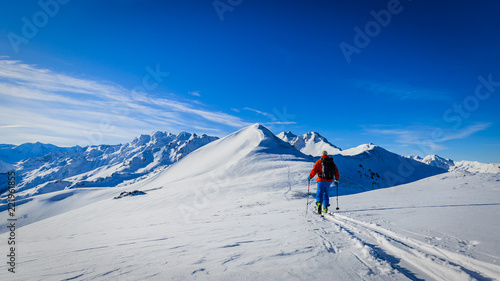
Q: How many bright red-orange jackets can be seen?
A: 1